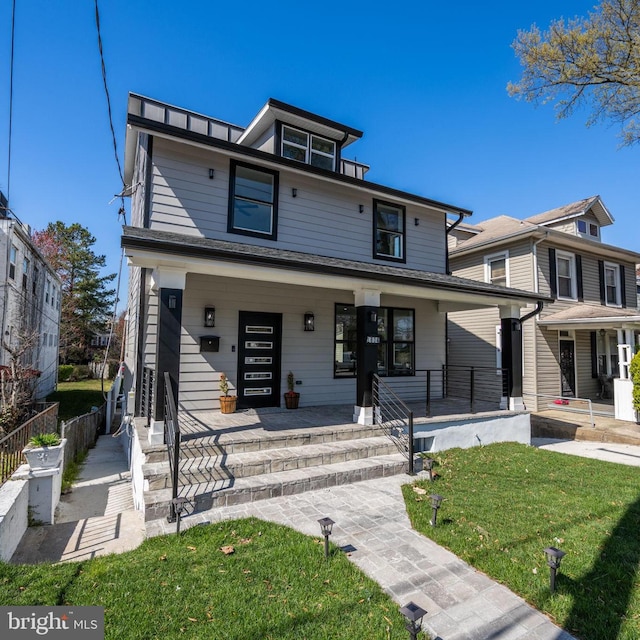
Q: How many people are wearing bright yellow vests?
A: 0